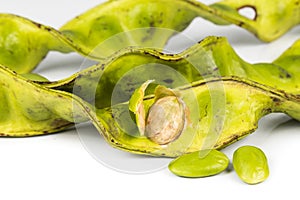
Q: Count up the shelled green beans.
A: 2